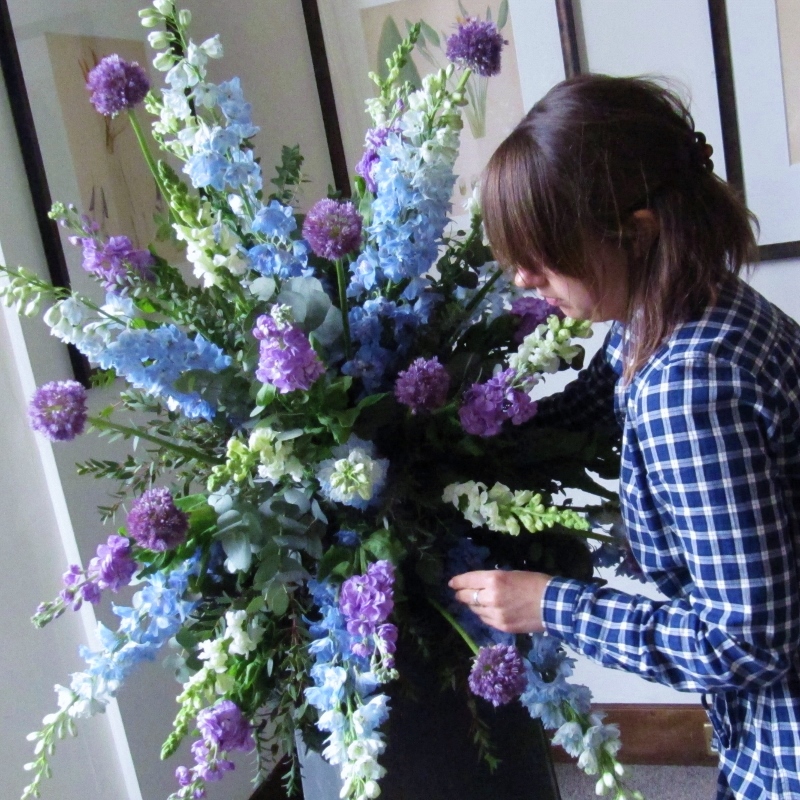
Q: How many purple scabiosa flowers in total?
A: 7